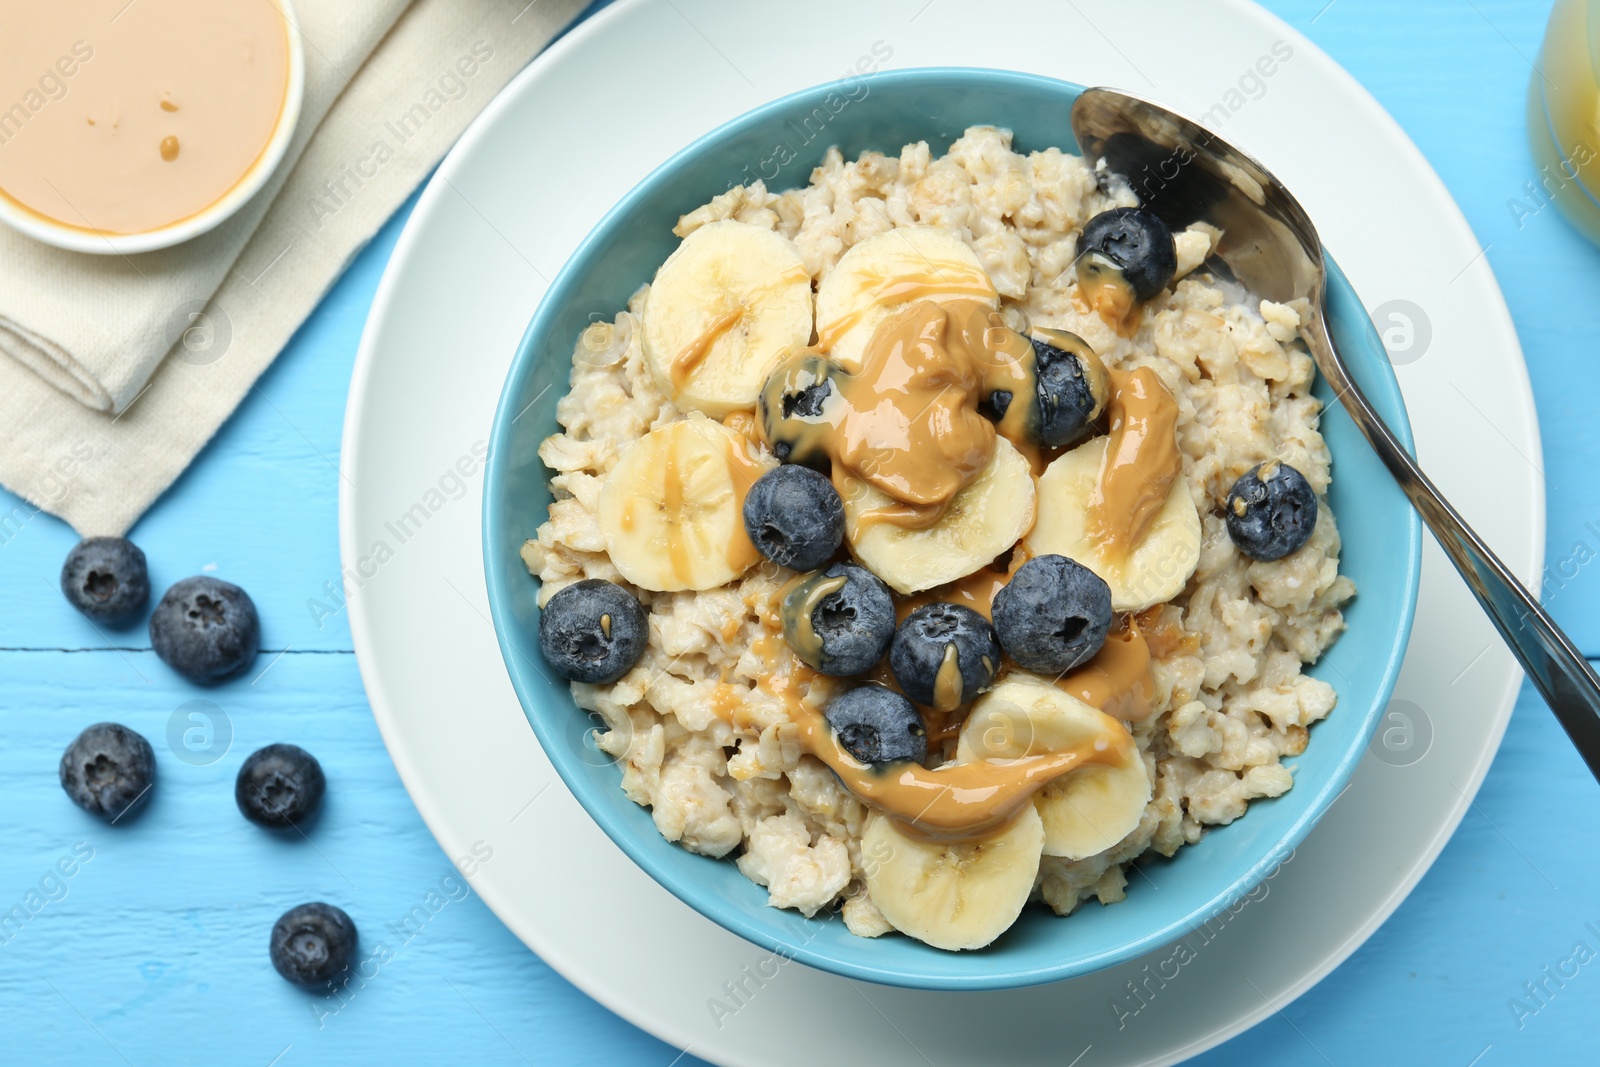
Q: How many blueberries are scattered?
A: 5